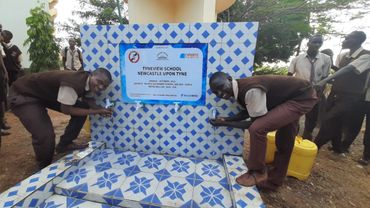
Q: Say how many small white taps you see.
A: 4